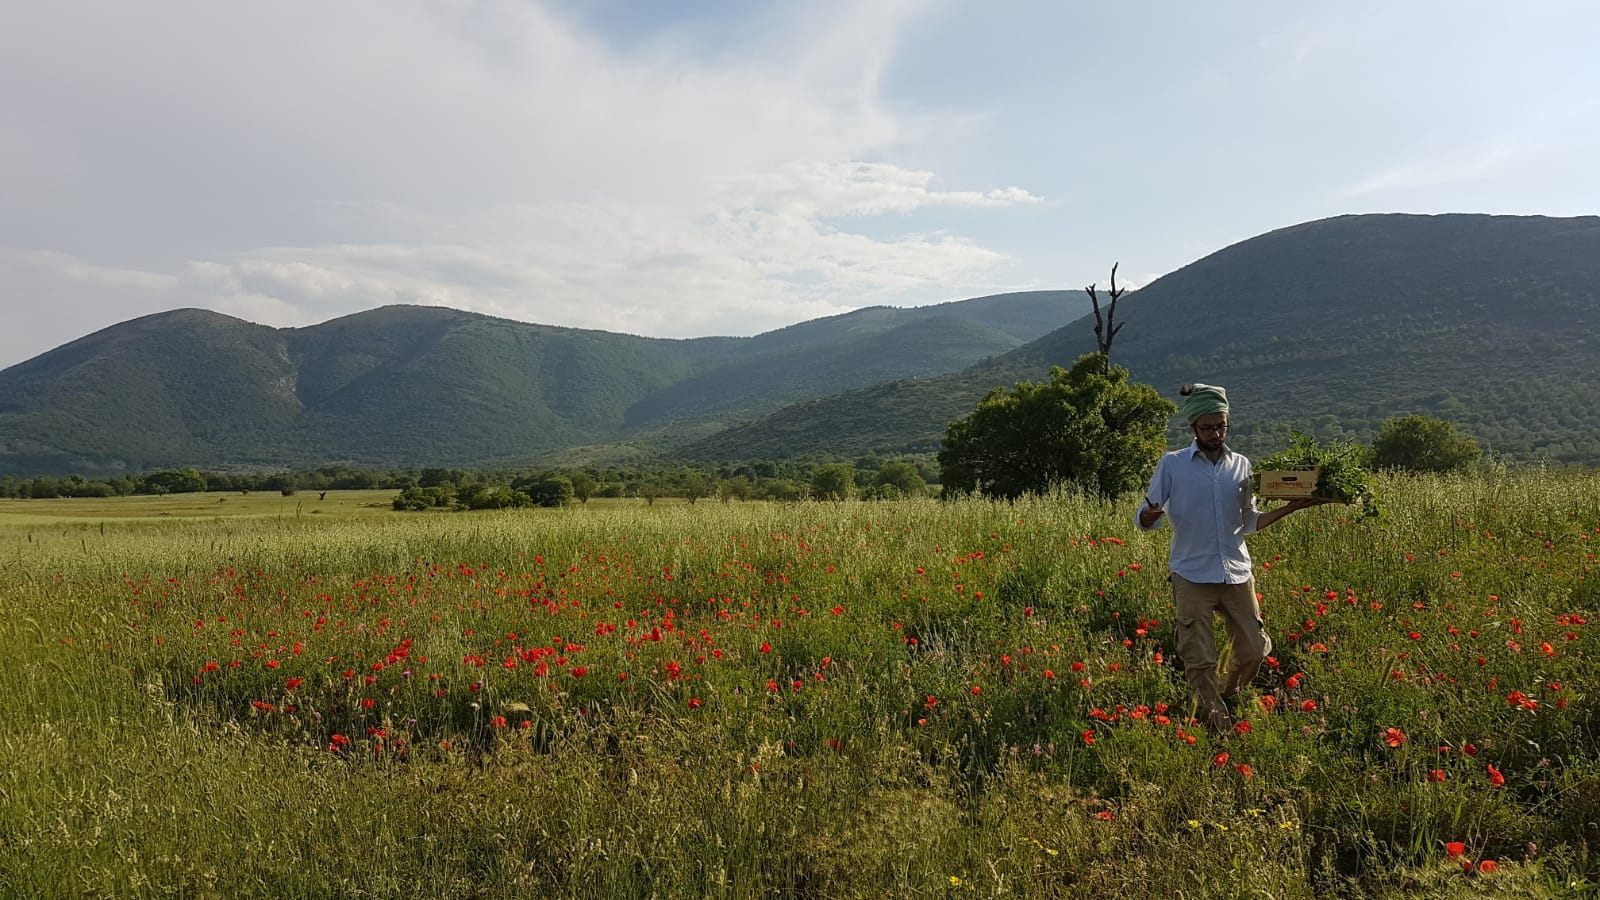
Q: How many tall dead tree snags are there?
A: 1